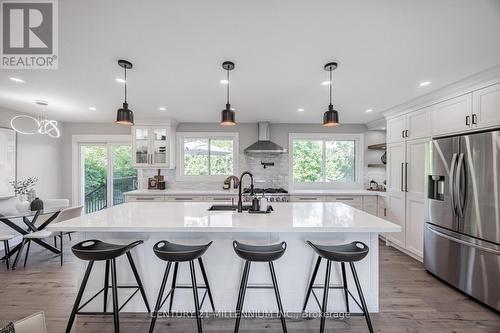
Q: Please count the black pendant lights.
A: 3